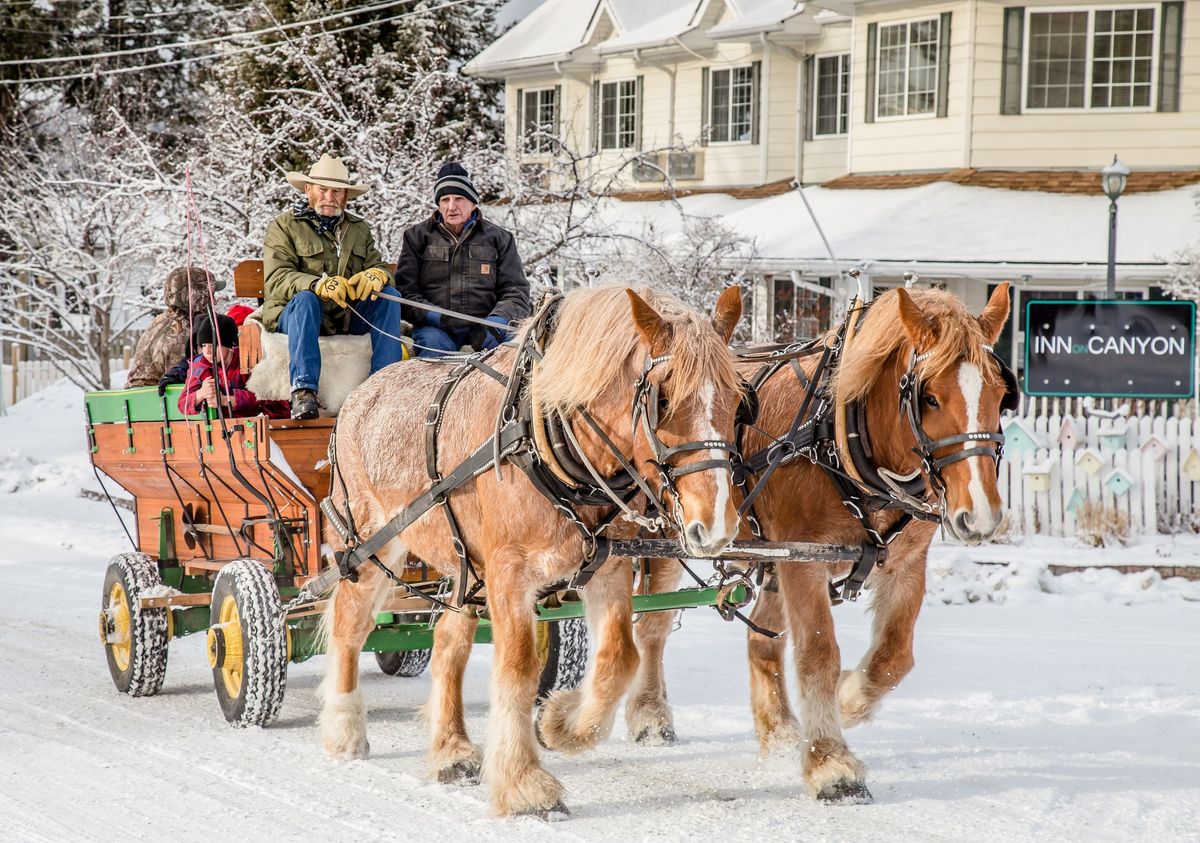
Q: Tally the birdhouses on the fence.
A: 9